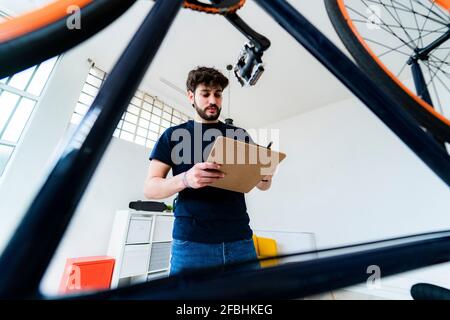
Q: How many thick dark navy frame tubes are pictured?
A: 3